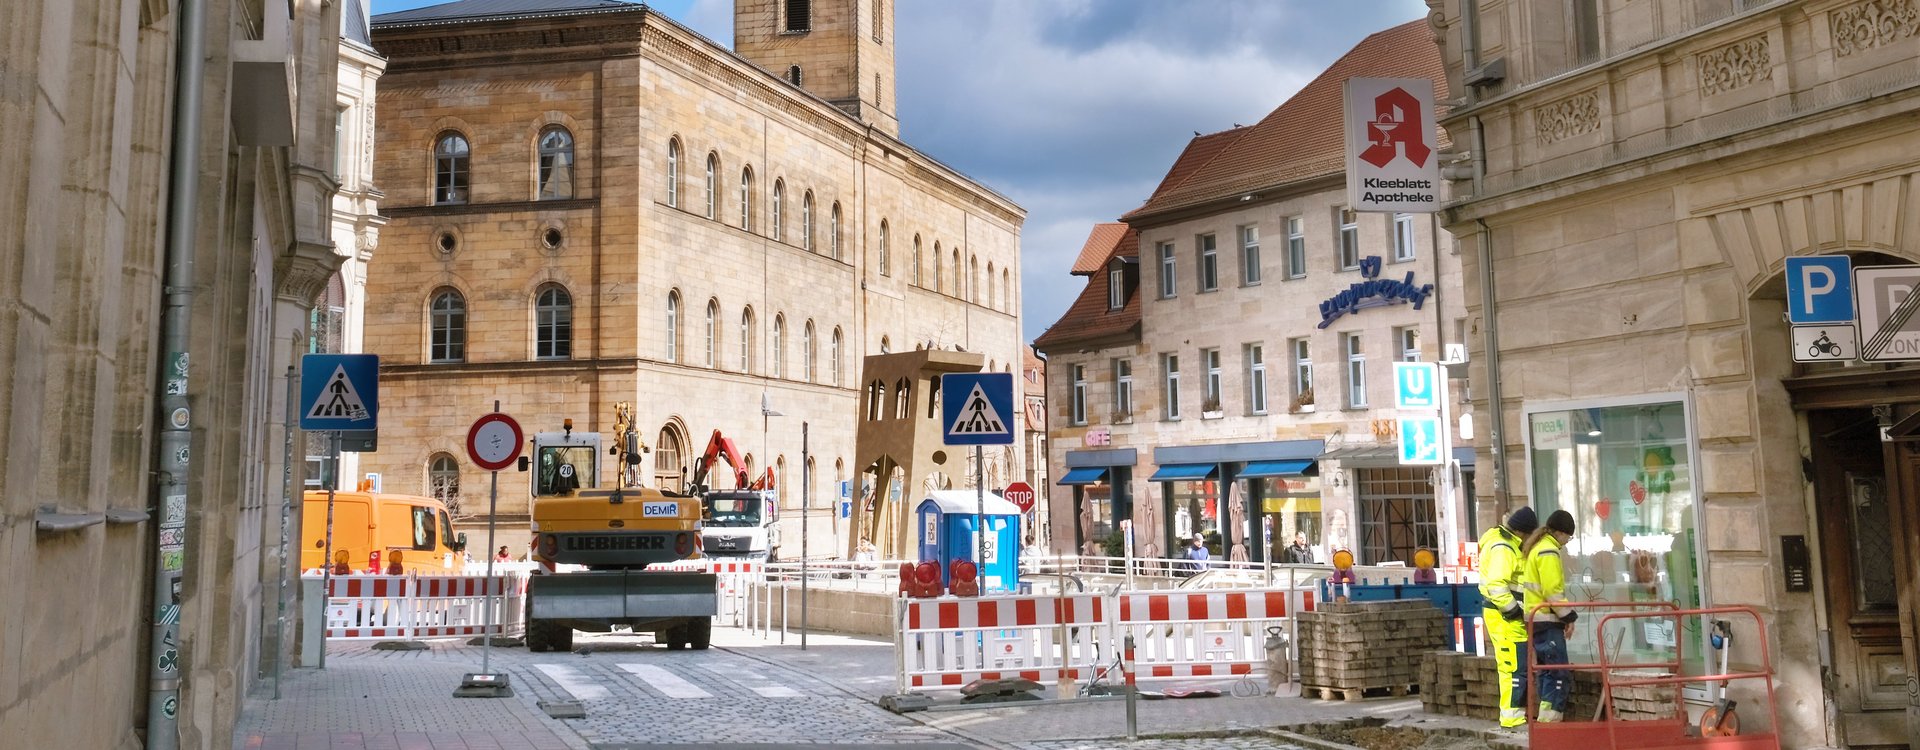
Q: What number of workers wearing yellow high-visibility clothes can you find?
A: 2